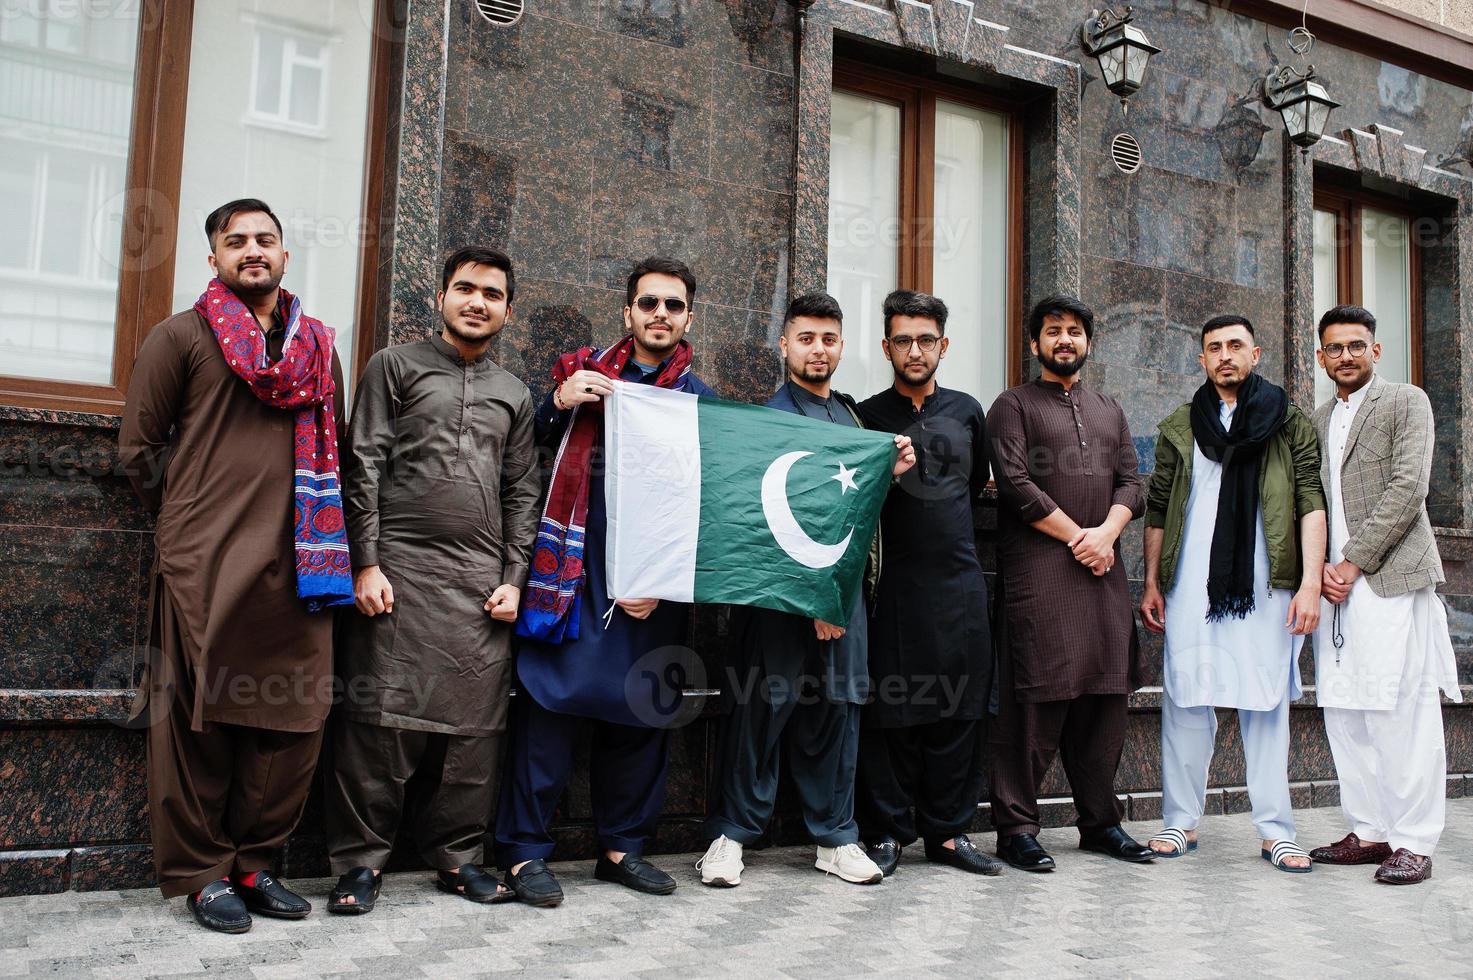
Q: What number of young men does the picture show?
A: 8